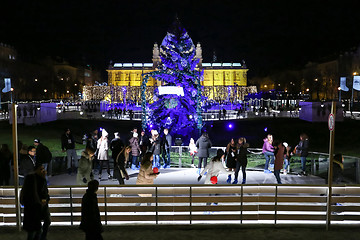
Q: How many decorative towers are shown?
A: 2